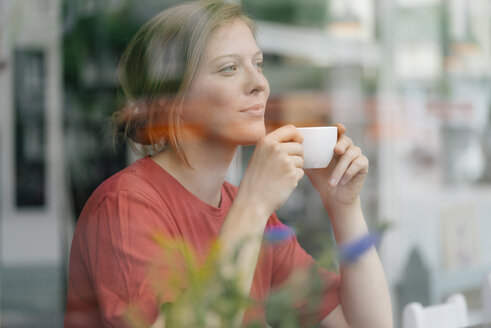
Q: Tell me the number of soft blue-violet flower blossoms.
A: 2